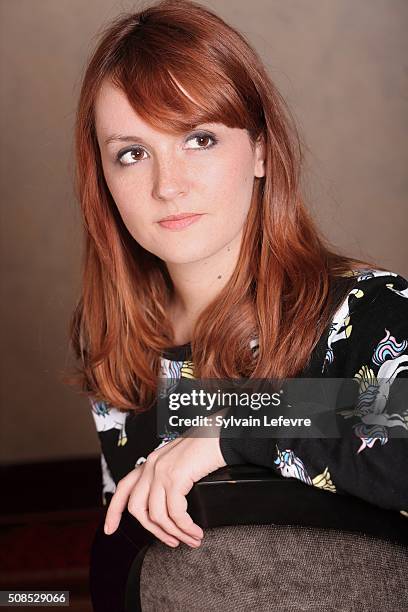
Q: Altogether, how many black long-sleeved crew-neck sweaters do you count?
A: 1